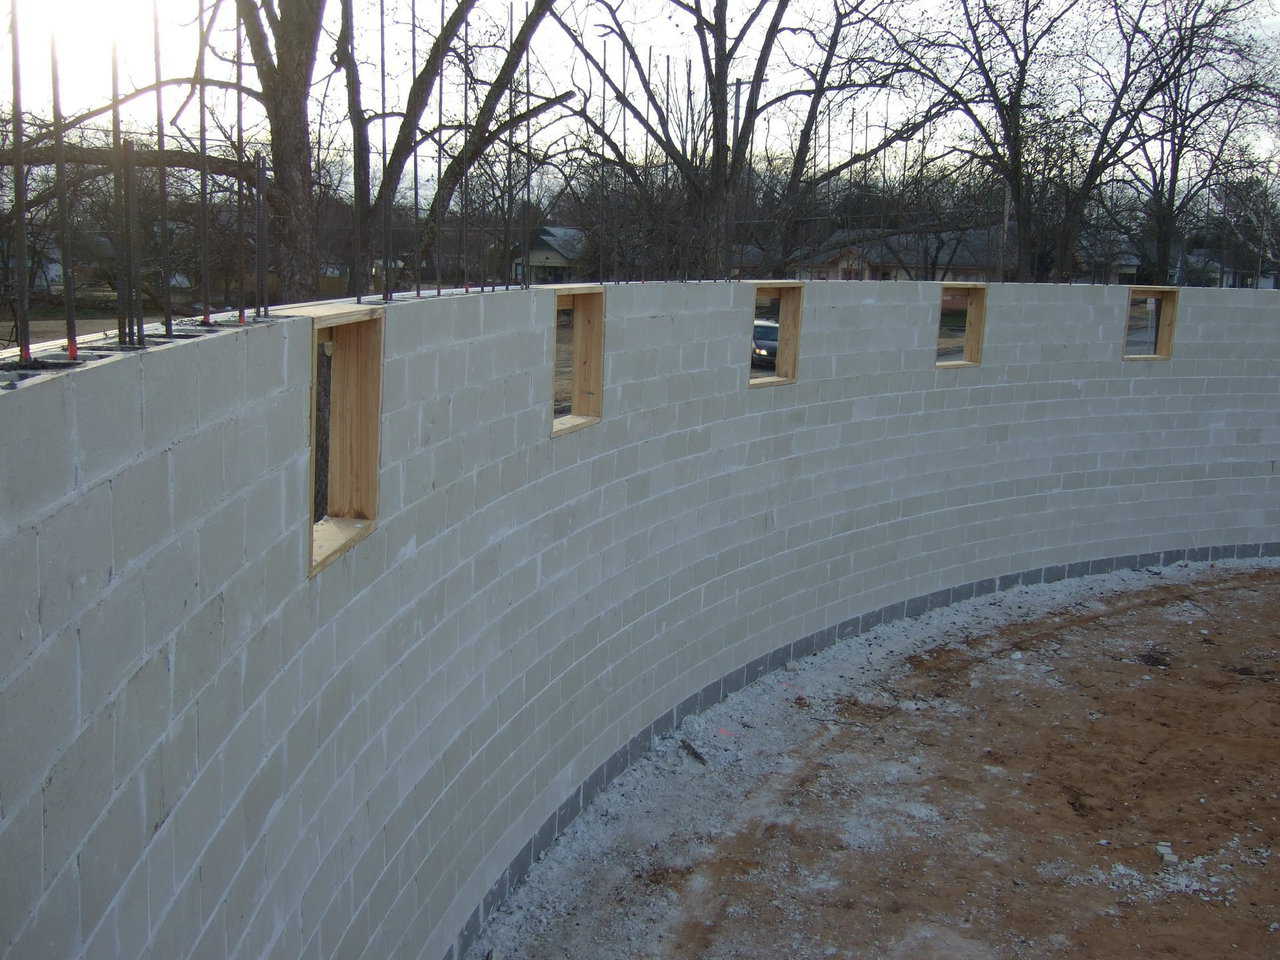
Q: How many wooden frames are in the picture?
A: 5